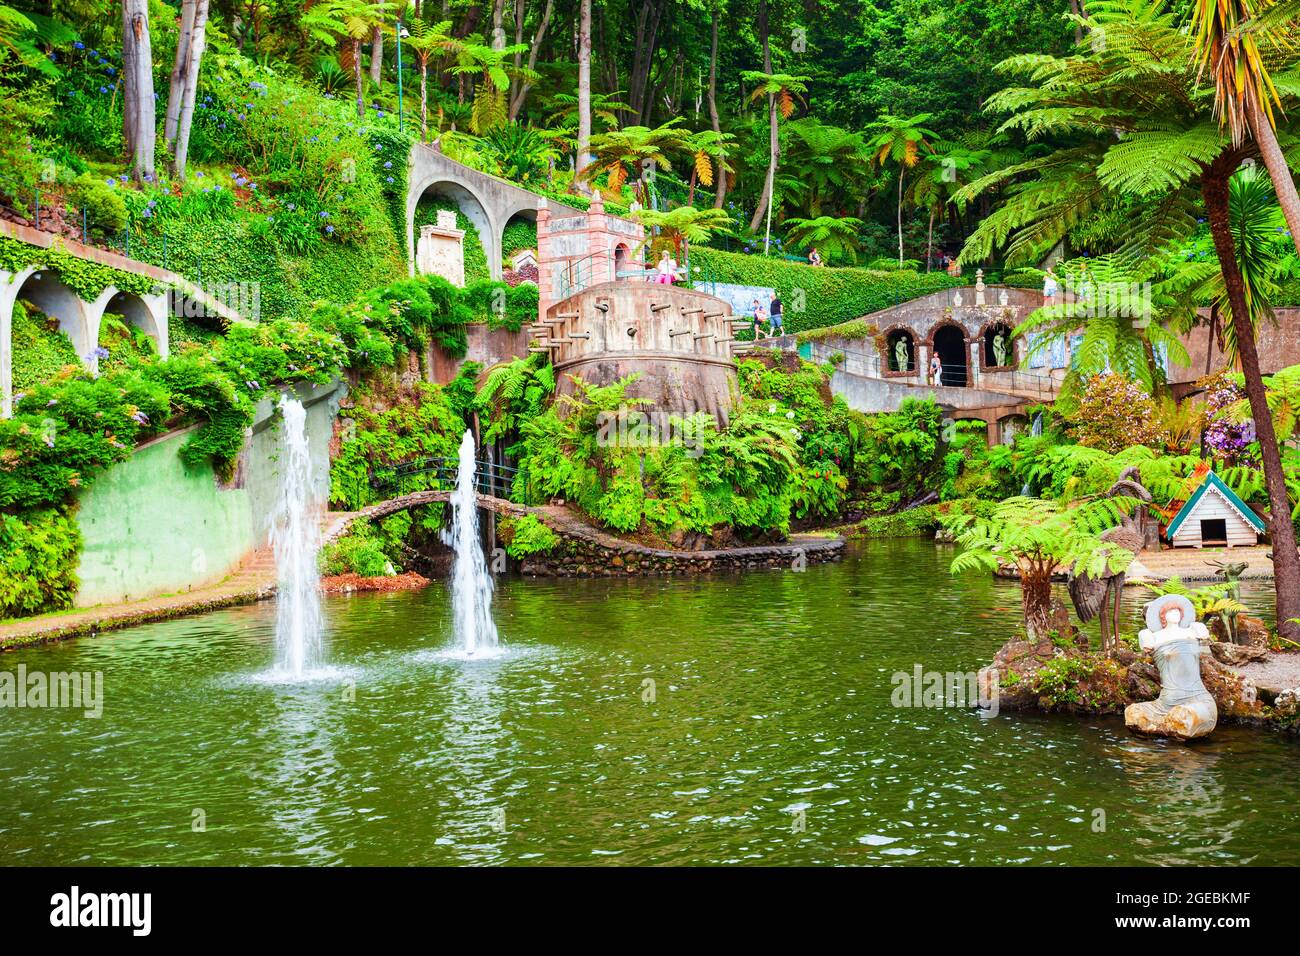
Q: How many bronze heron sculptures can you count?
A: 2